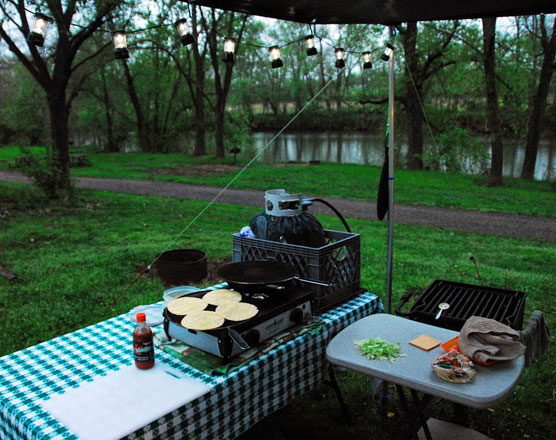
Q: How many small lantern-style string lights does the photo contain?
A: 9